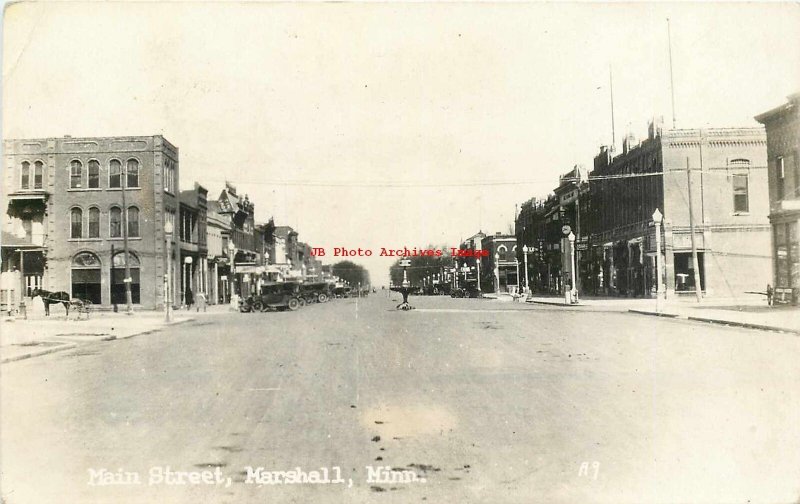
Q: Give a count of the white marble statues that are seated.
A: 0